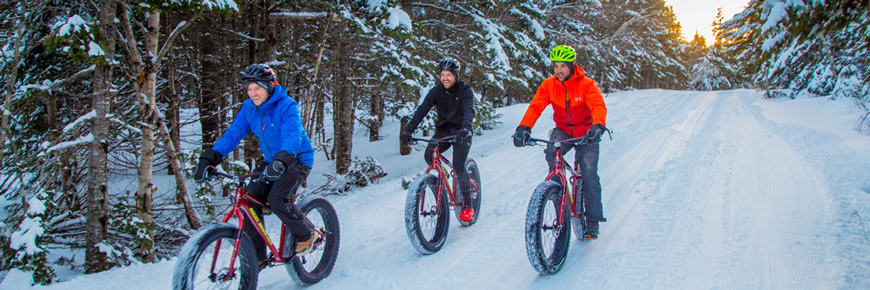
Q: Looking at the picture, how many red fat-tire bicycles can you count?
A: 3